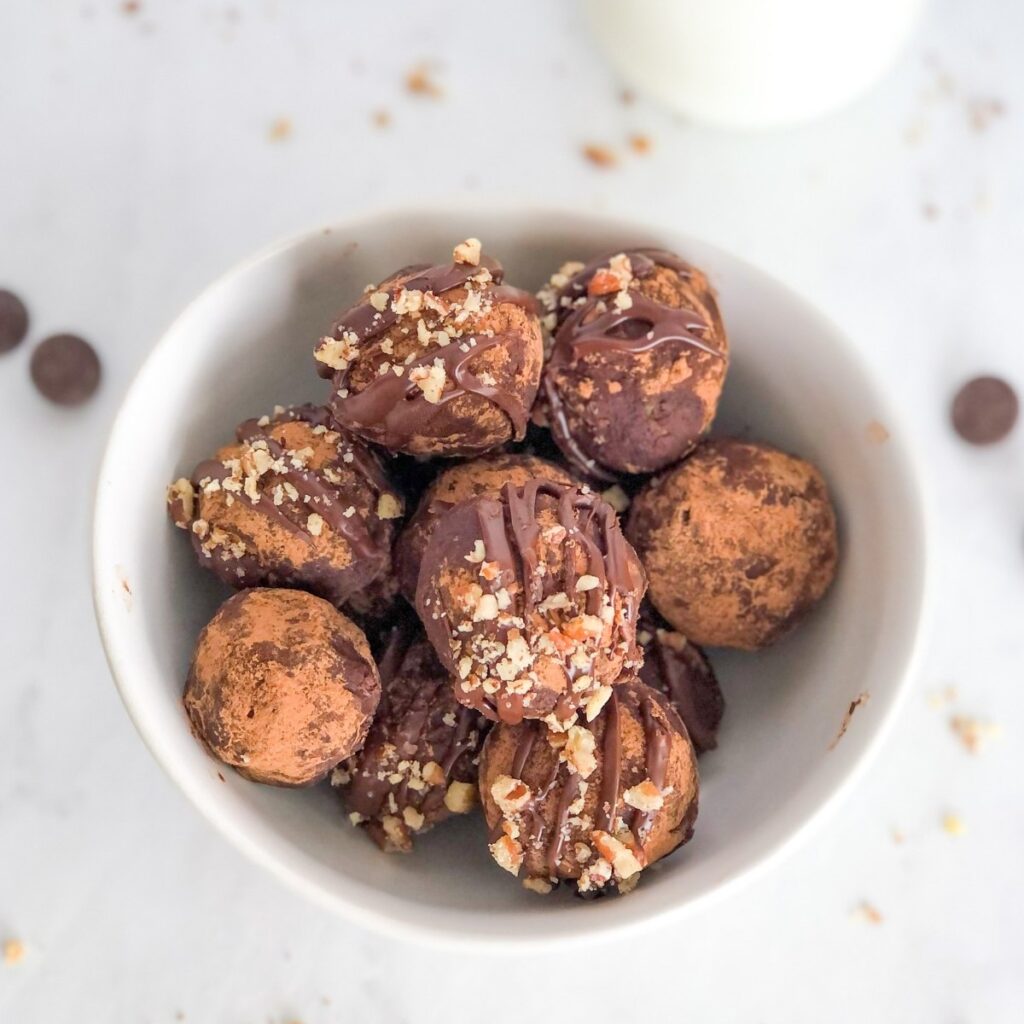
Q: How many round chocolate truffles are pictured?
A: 10